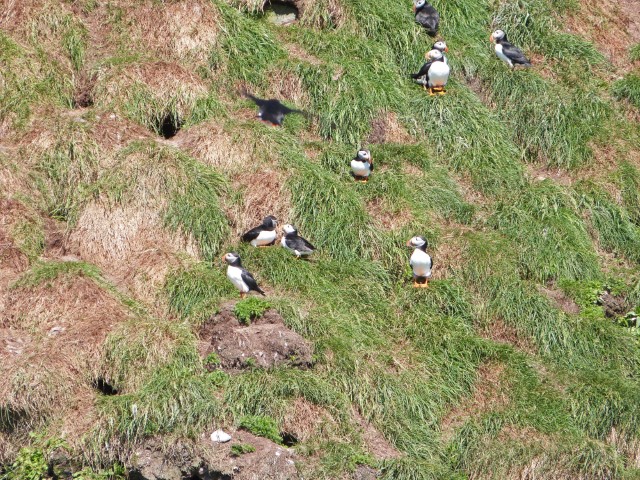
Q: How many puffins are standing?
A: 9